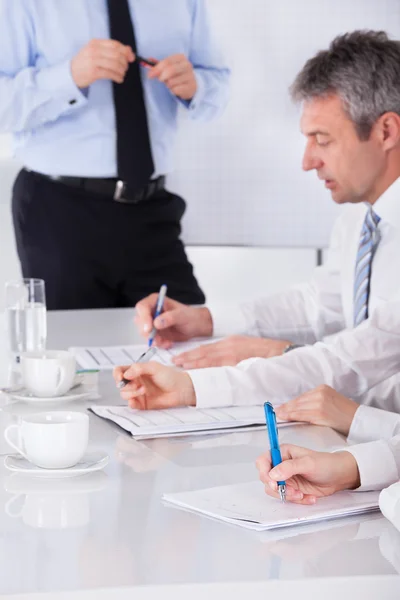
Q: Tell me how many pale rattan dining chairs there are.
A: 0